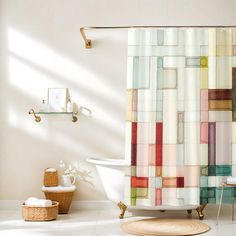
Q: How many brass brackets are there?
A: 3